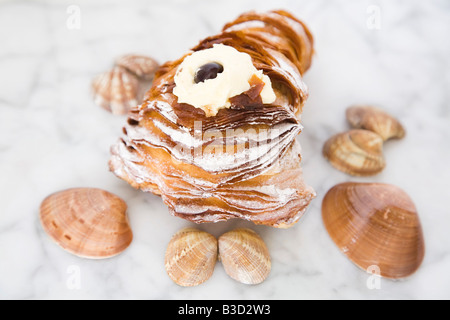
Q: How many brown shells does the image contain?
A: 8